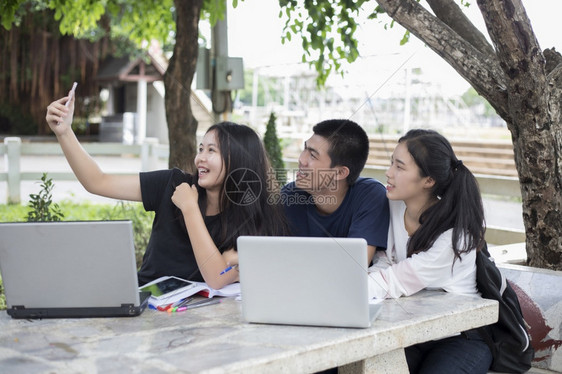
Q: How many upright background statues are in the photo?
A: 0